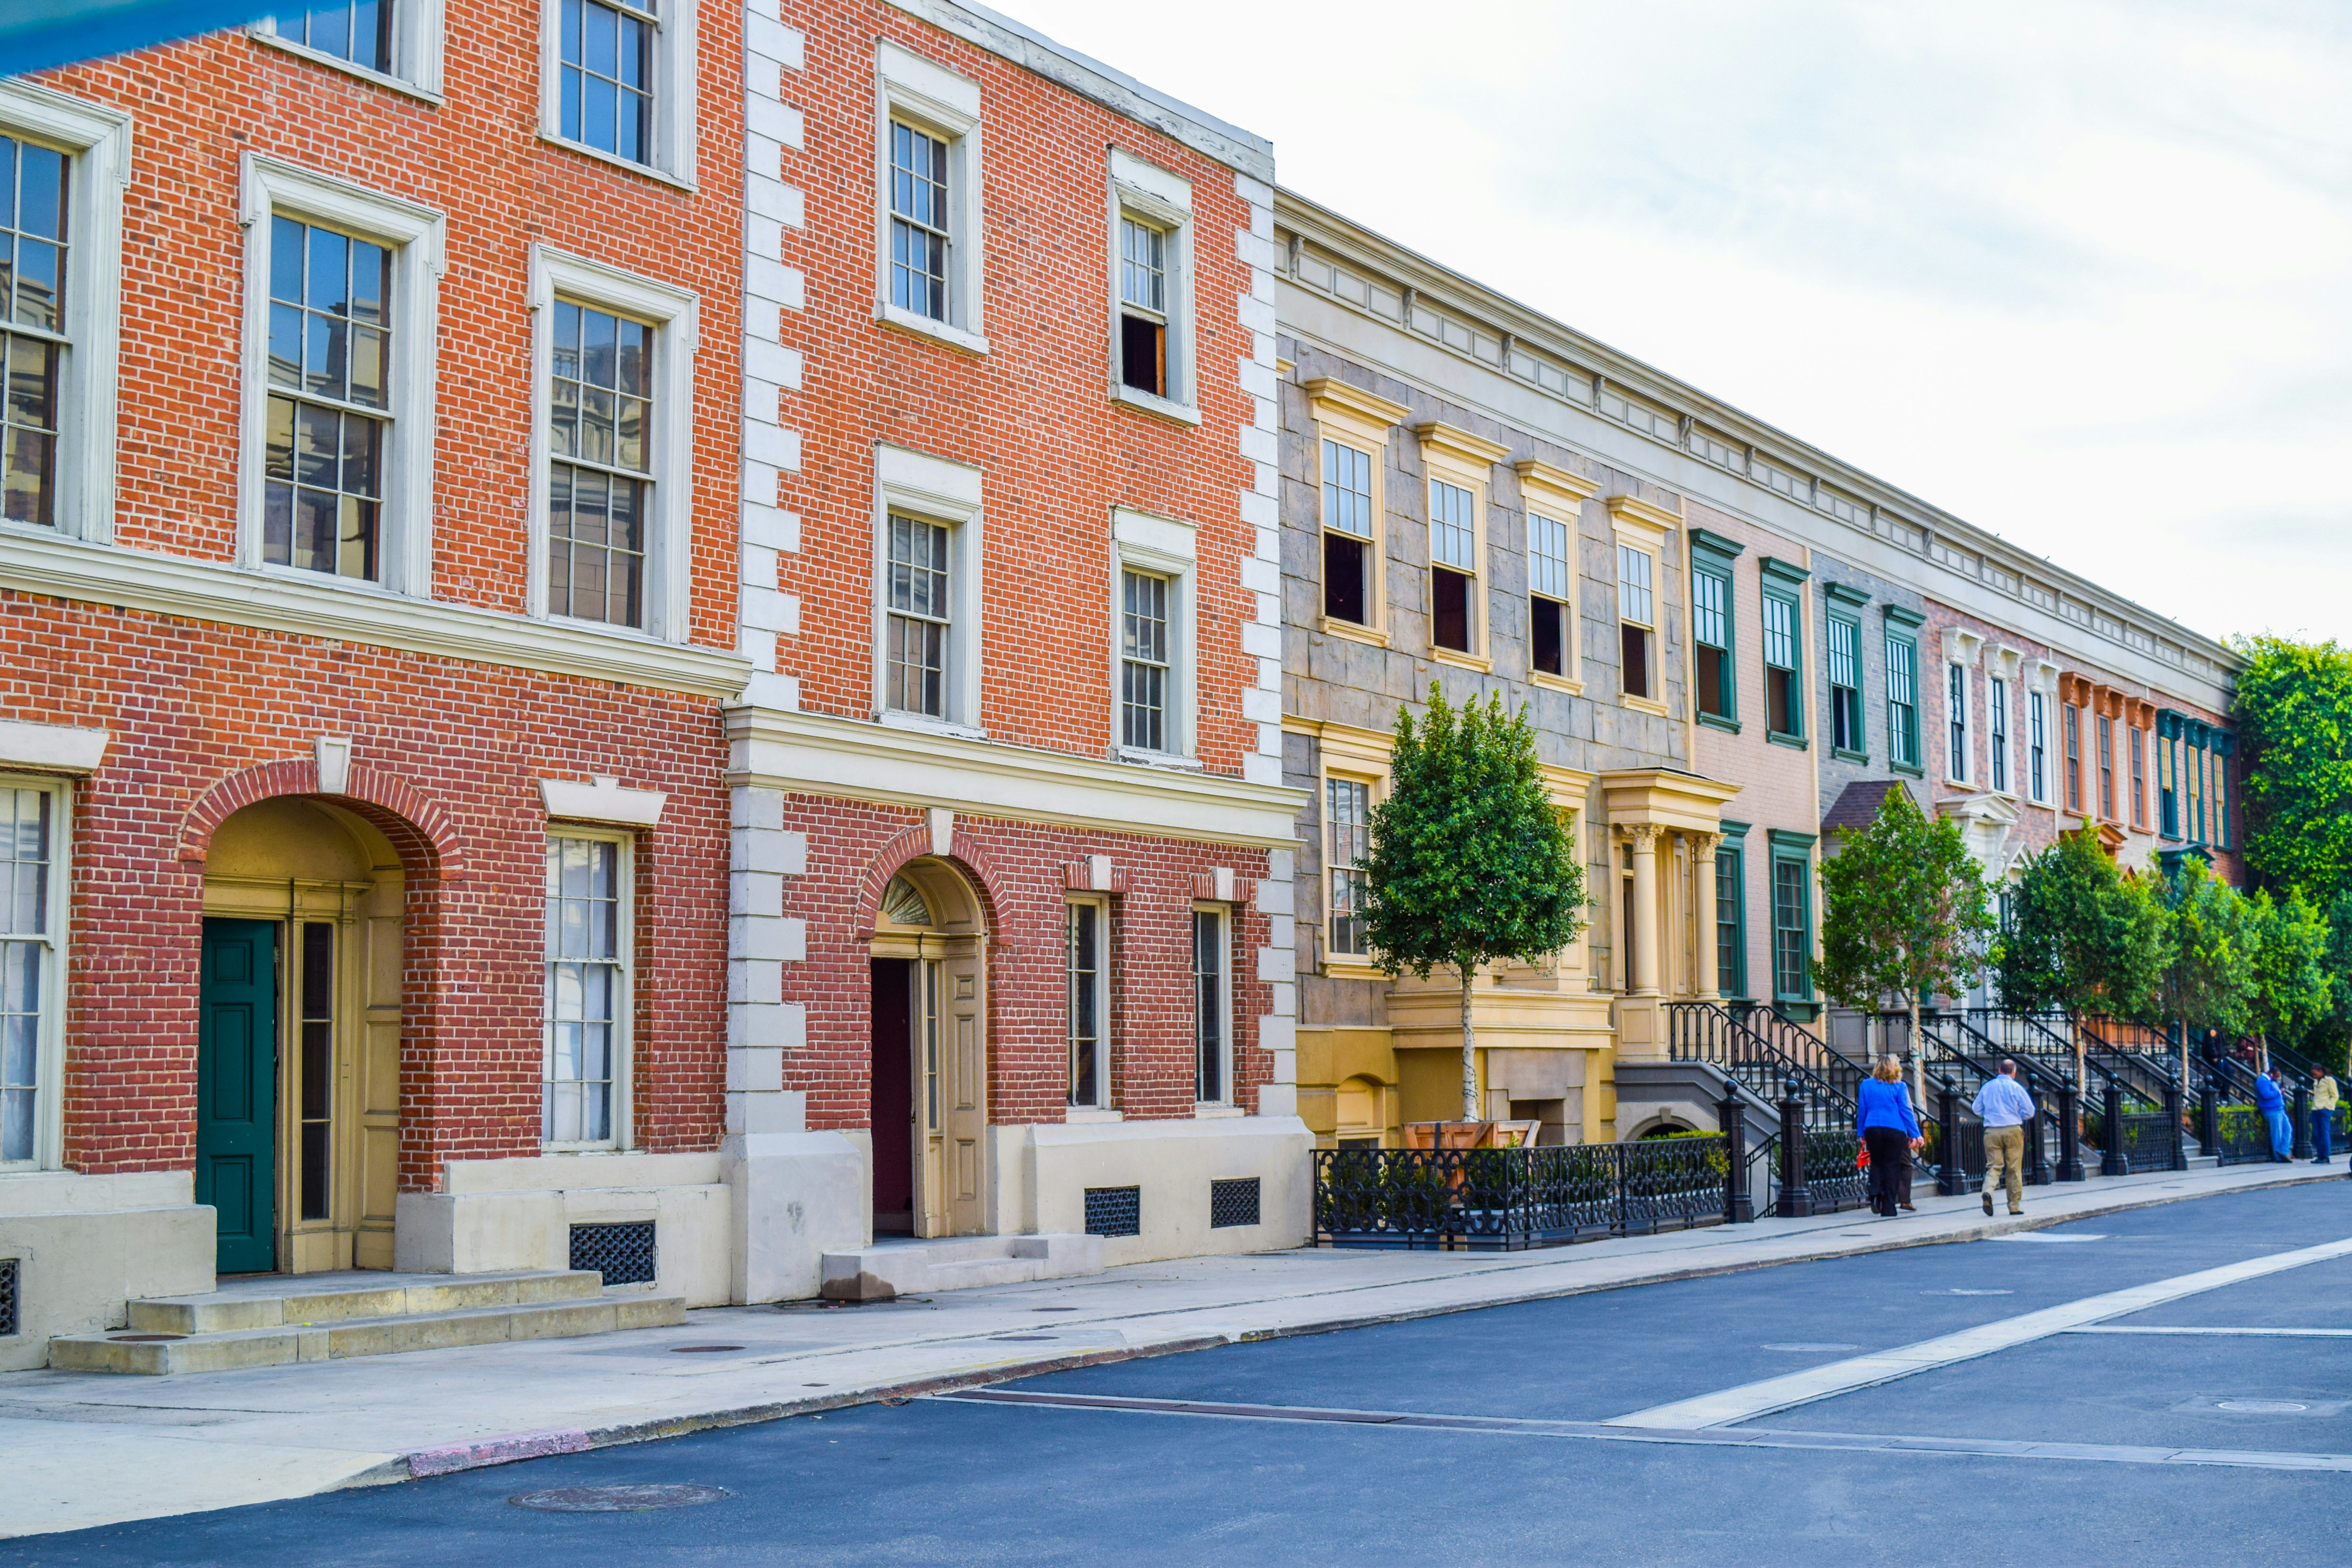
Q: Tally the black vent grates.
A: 4